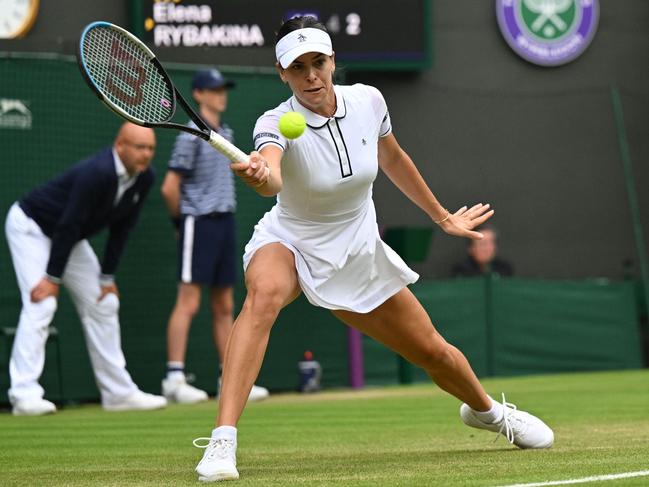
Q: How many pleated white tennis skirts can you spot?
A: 1